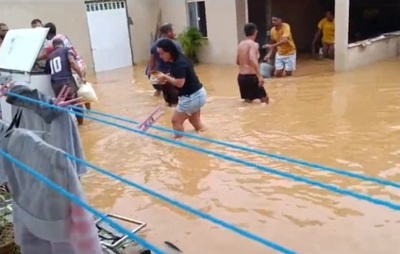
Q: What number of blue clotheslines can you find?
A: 4